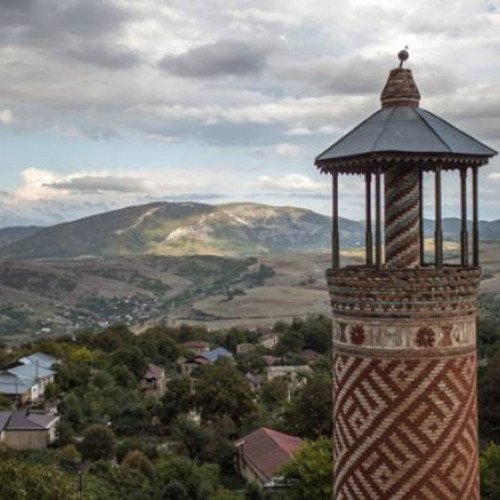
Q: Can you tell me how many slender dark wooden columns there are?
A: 7